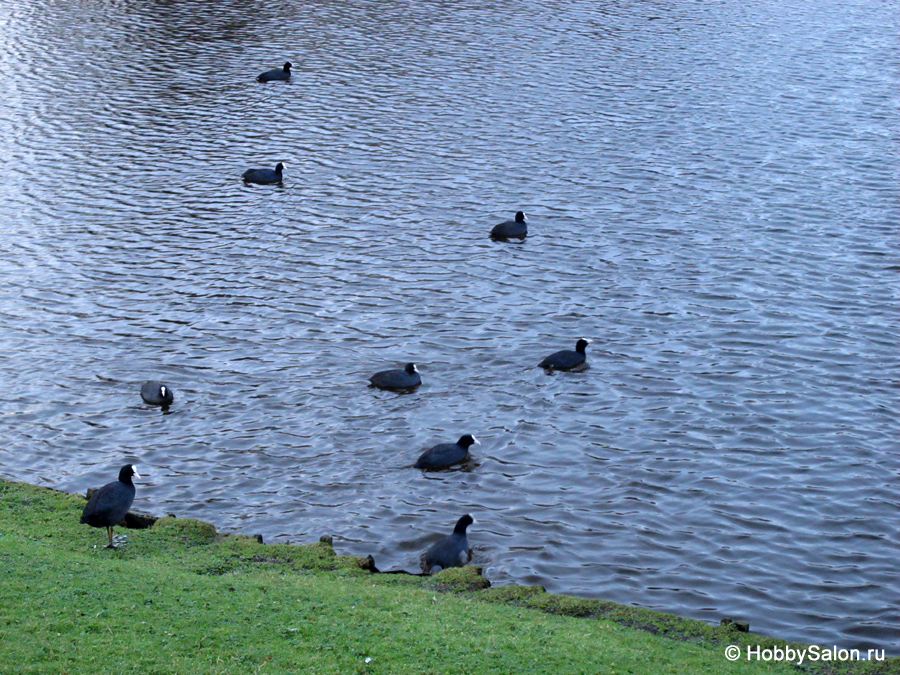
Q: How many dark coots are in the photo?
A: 9